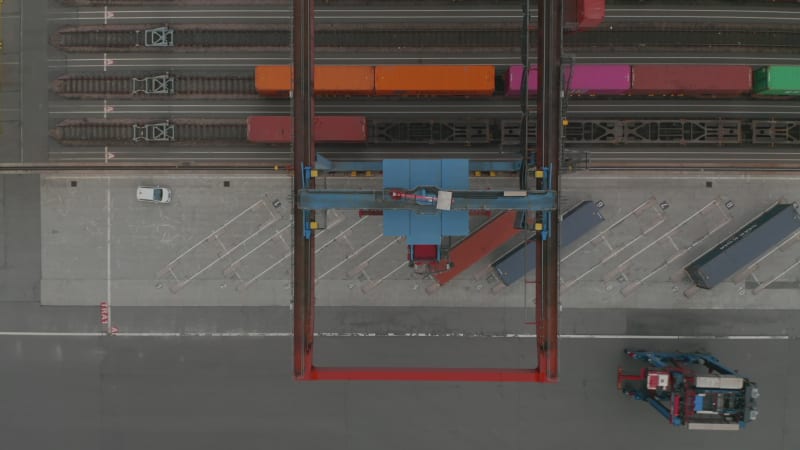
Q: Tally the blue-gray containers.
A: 2